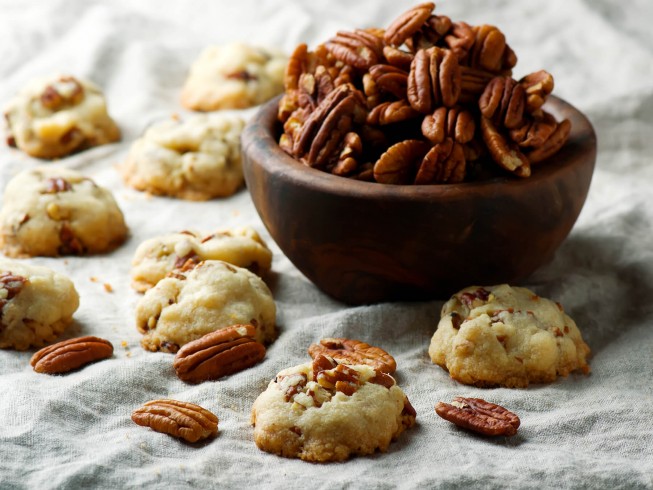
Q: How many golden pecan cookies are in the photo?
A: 9